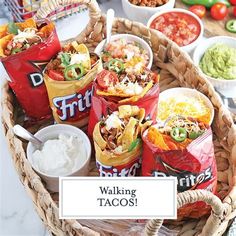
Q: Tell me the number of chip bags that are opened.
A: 5